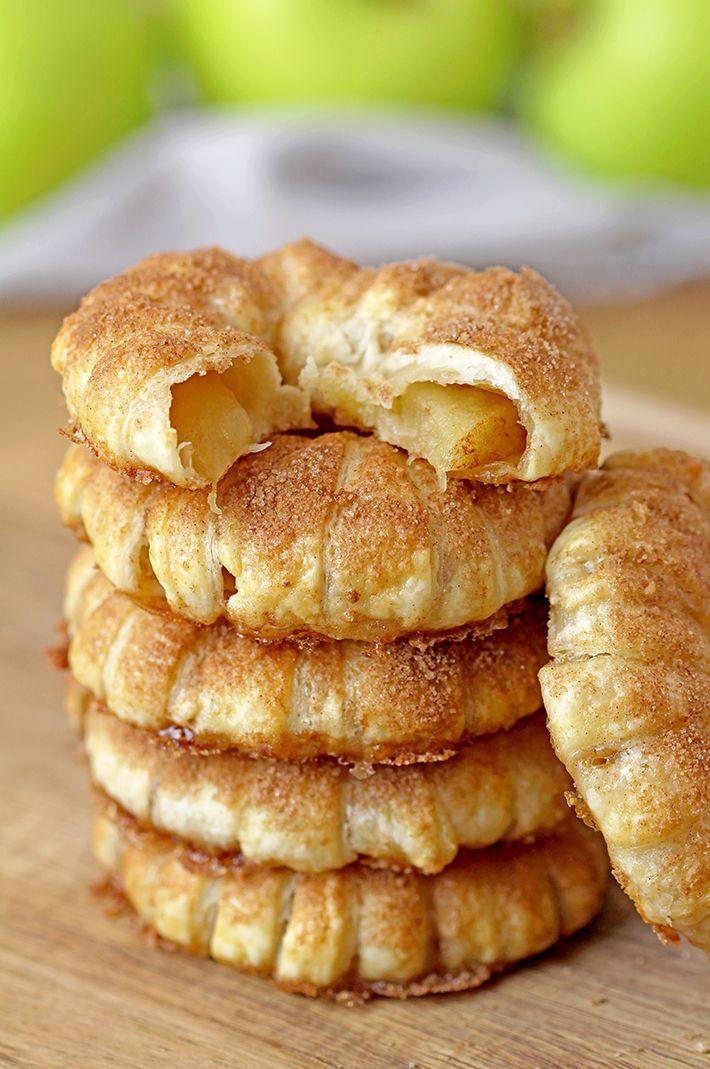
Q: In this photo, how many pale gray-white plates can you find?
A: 0